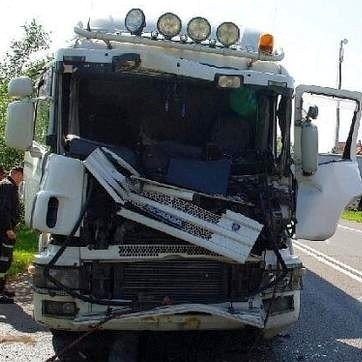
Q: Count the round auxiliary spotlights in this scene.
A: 4